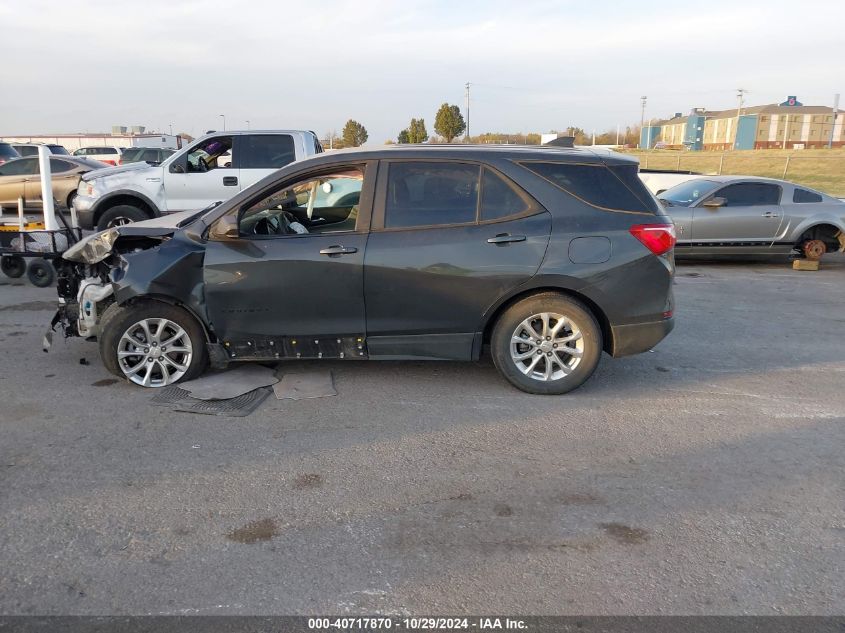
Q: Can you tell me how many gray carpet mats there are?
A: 2